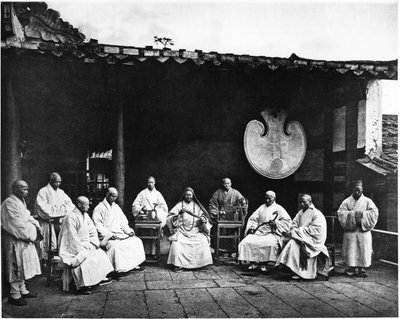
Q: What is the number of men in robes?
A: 10